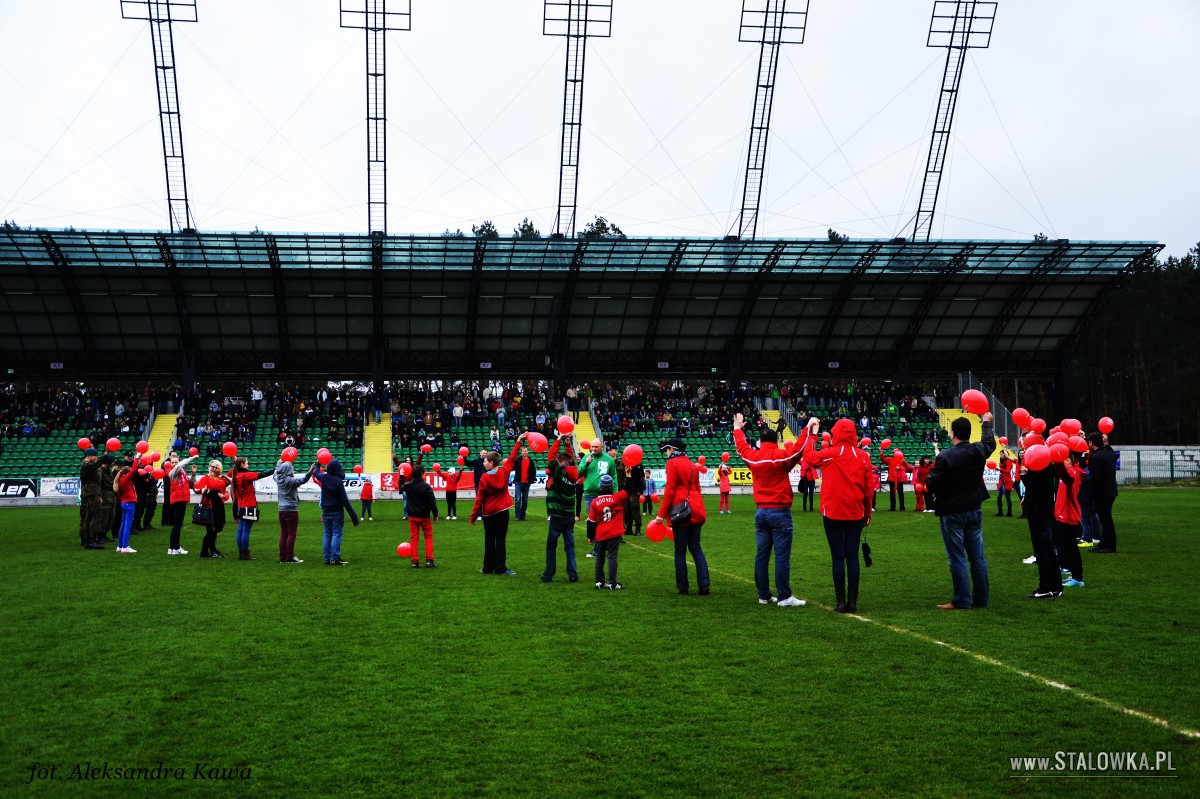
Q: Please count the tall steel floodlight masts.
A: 5